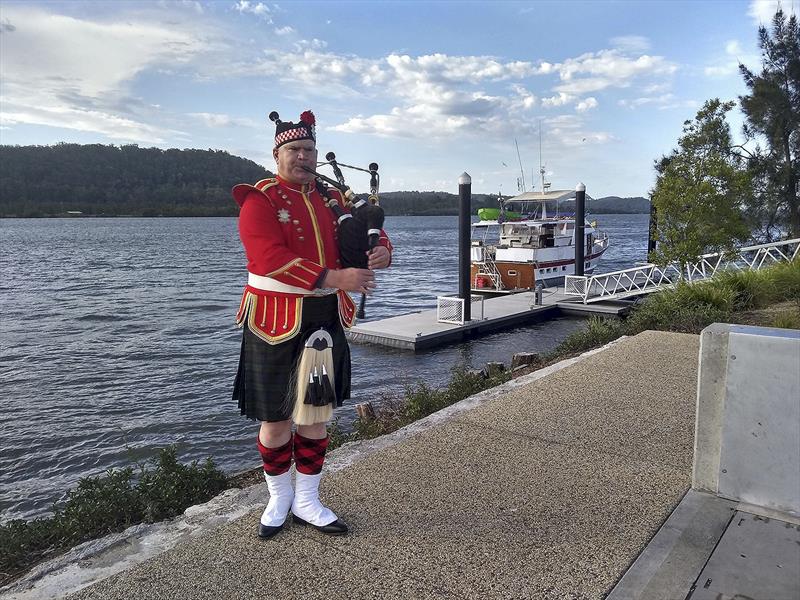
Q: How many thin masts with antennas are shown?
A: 2